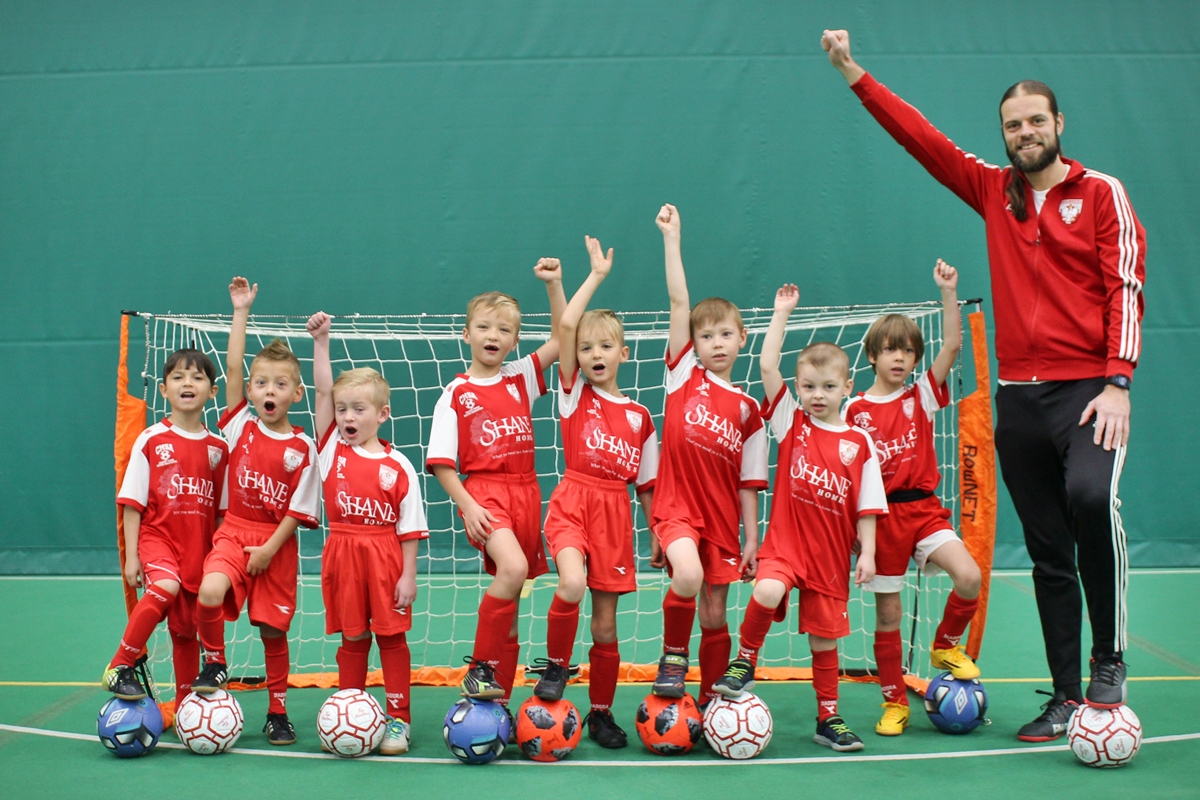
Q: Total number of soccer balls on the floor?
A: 9